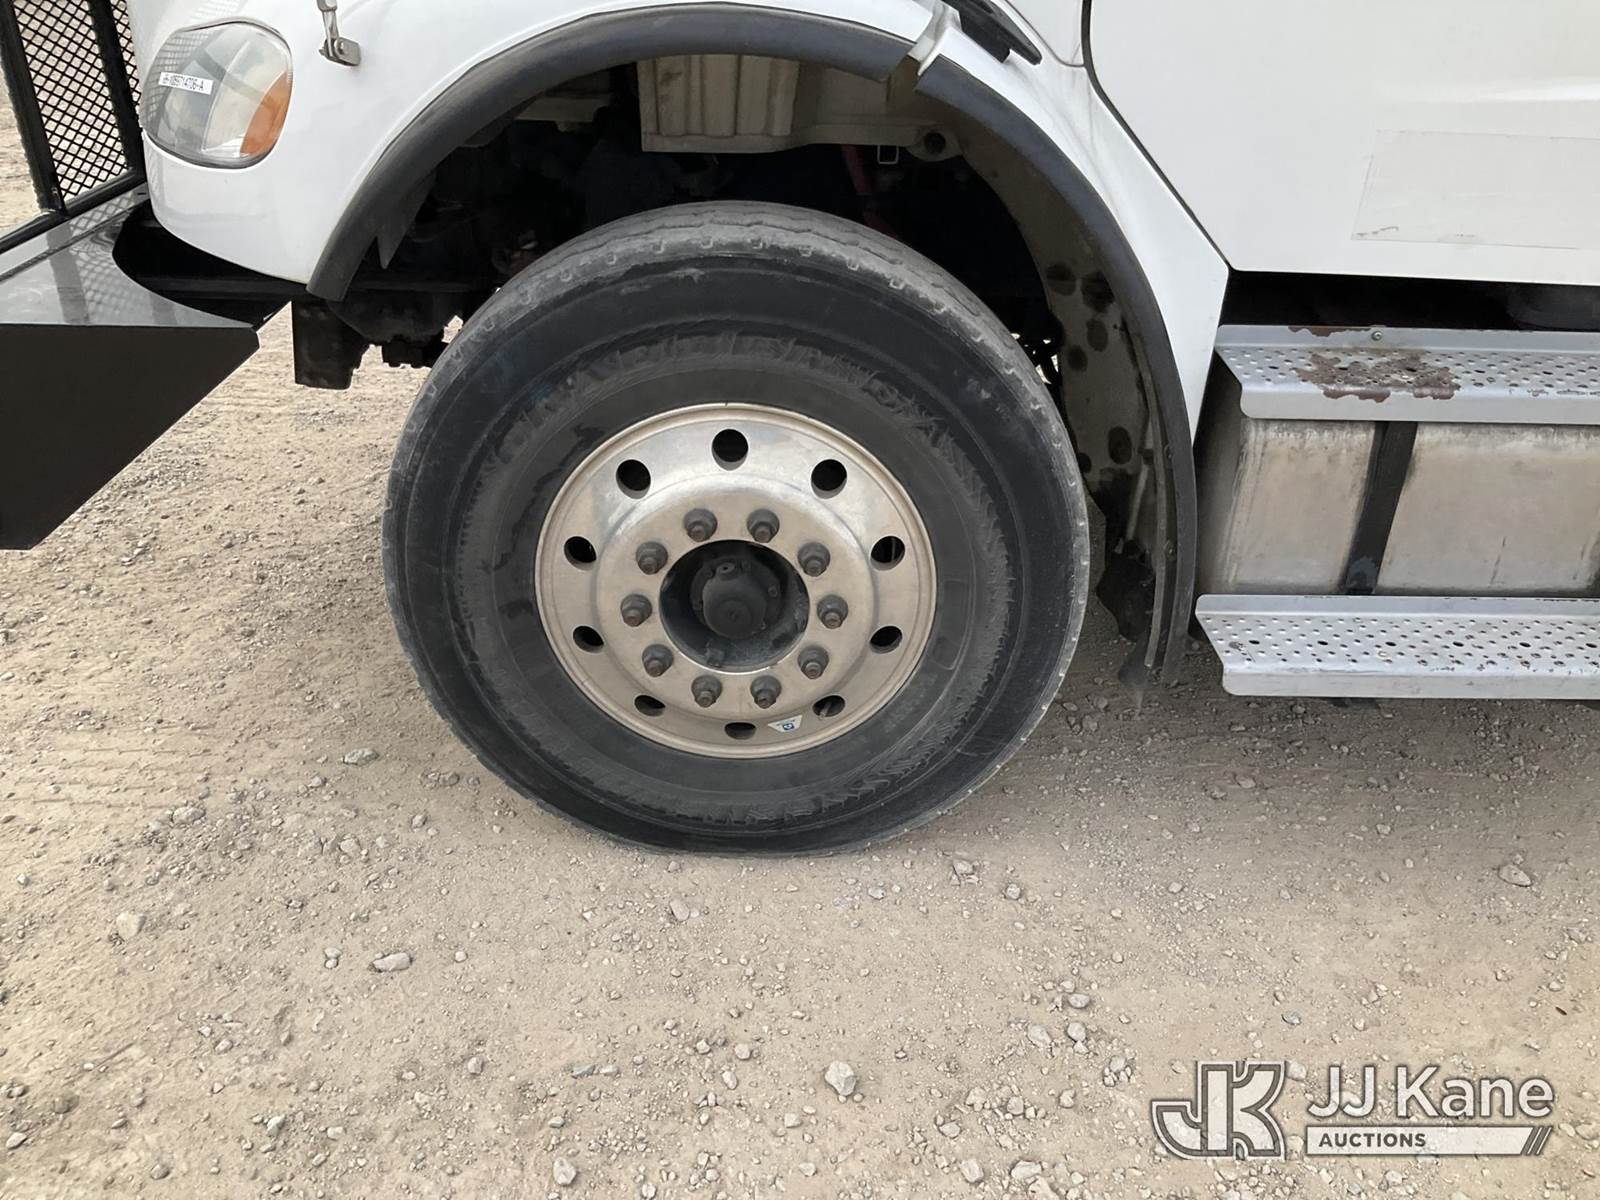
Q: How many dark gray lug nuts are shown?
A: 10